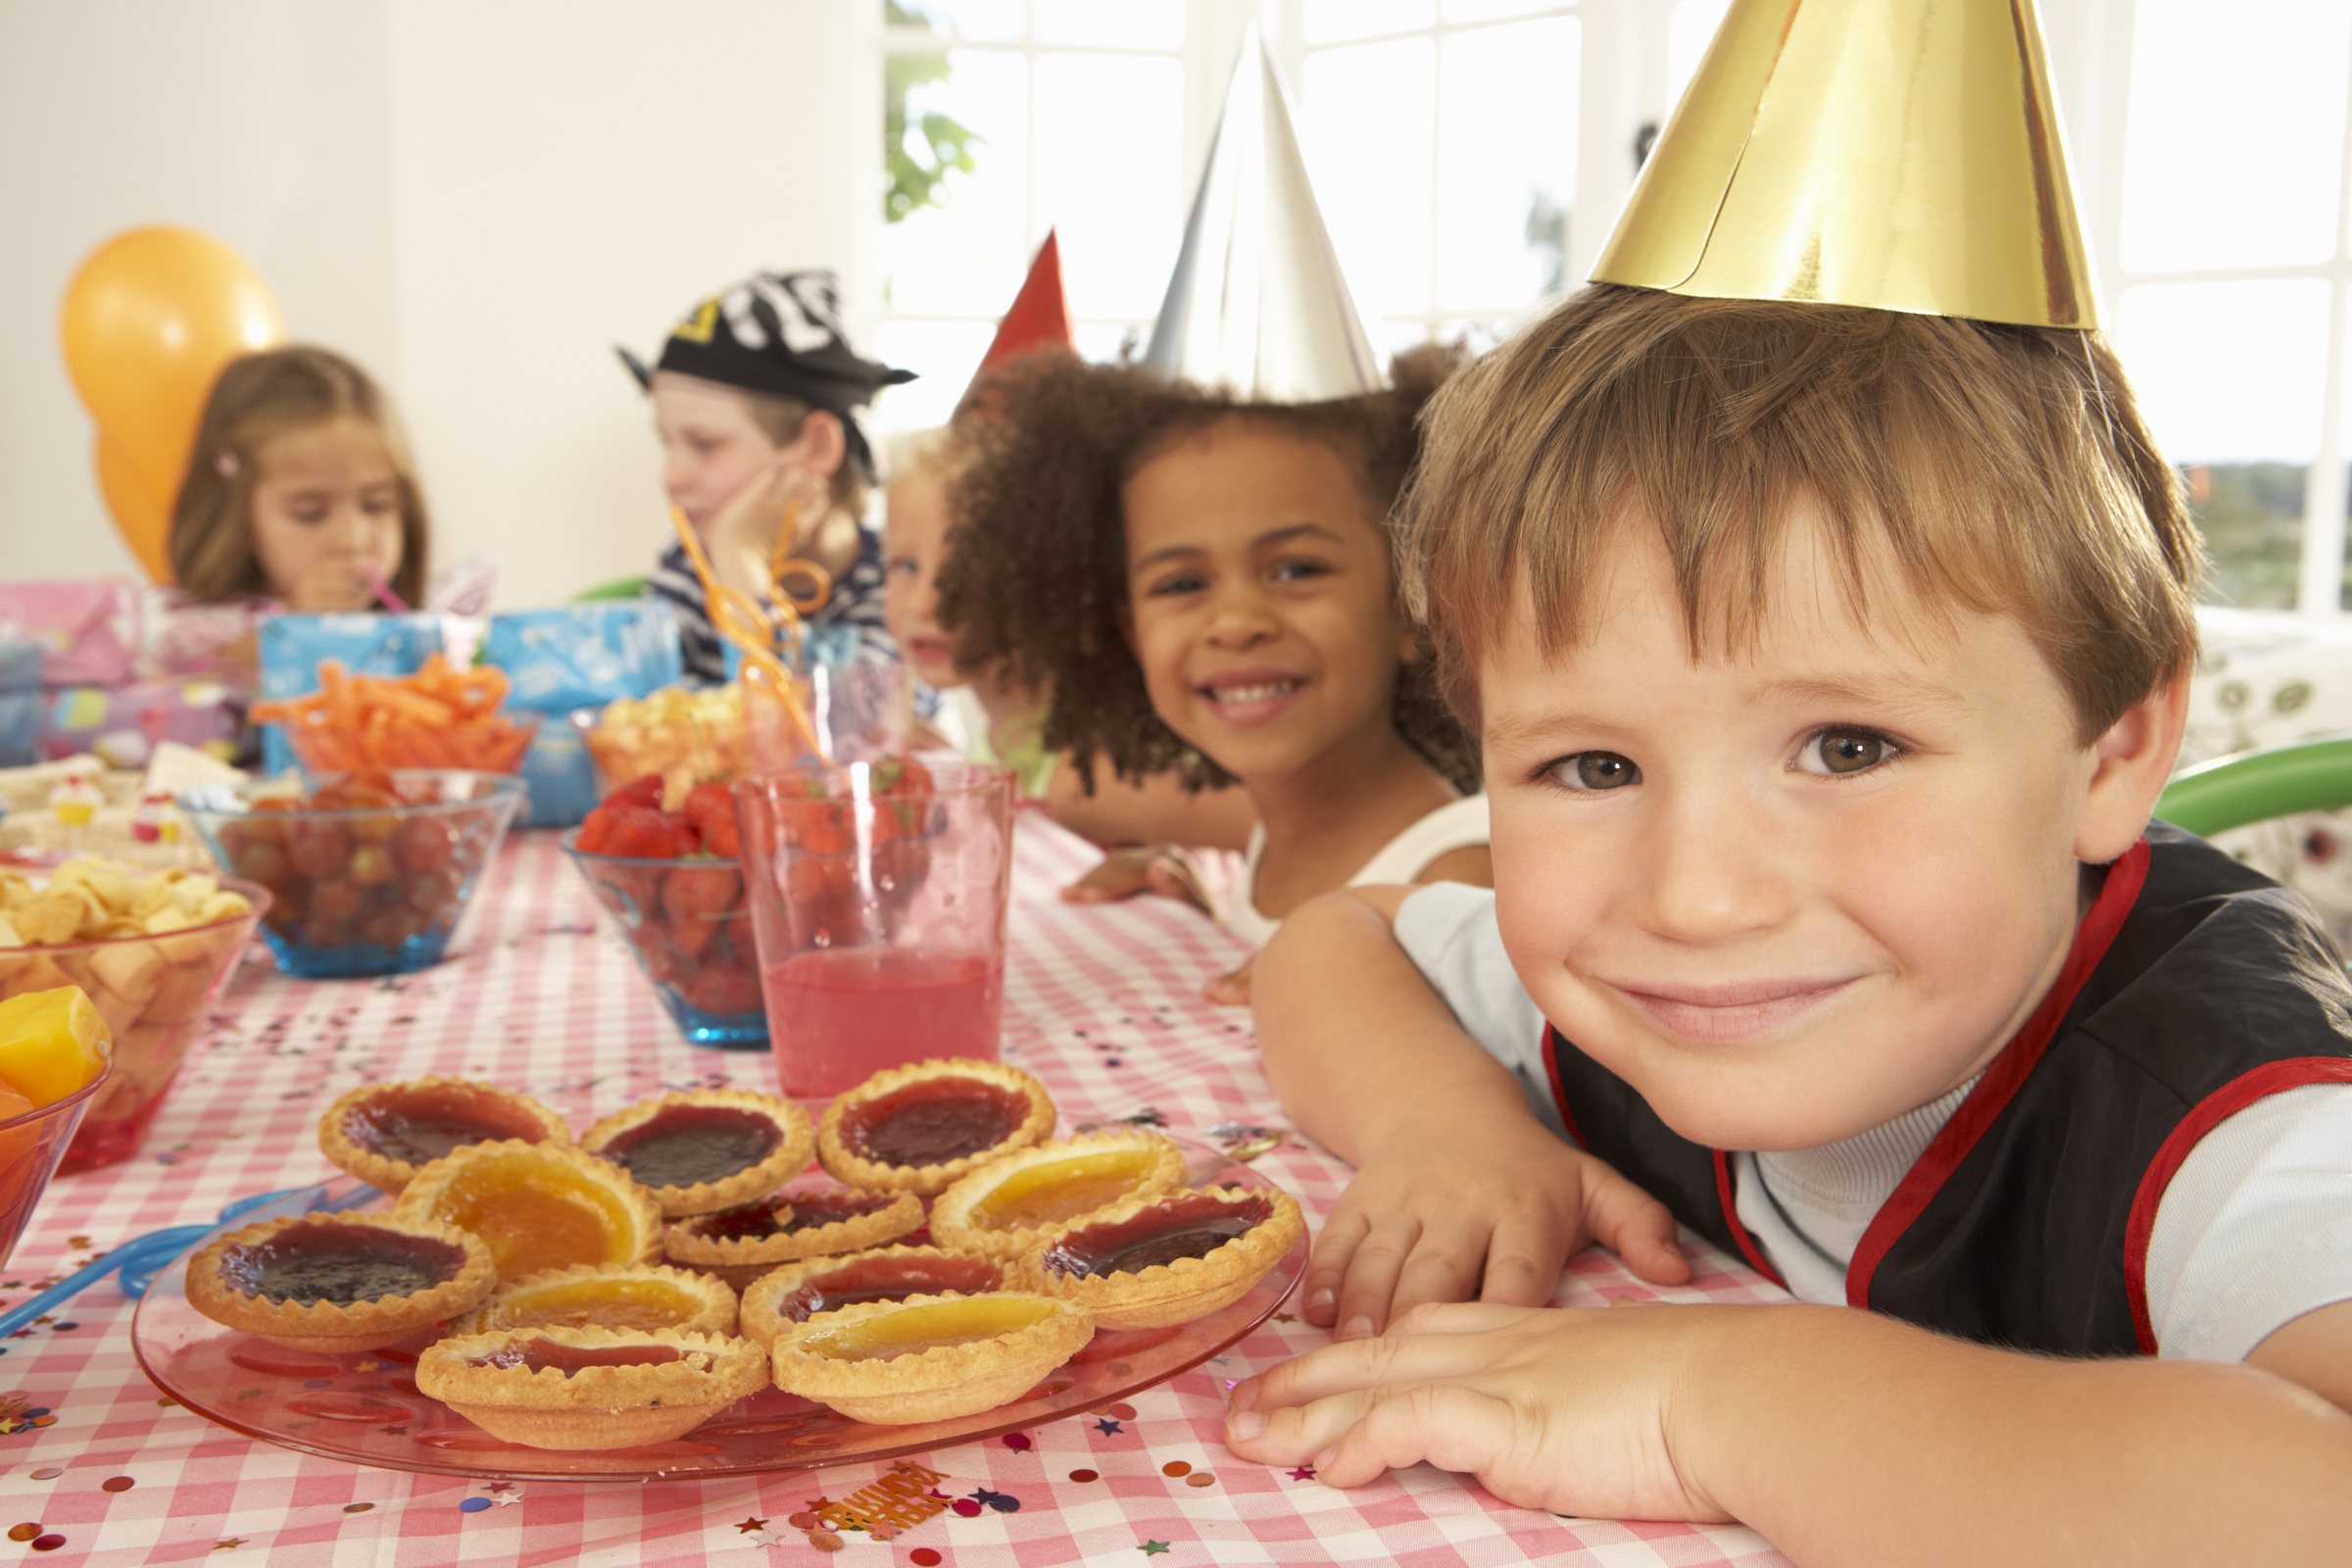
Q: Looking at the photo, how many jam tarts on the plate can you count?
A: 12